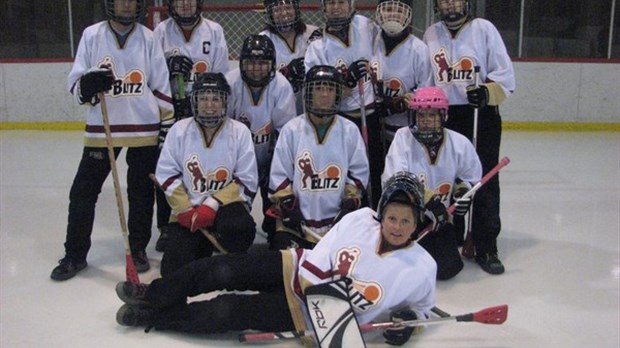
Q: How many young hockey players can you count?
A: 11